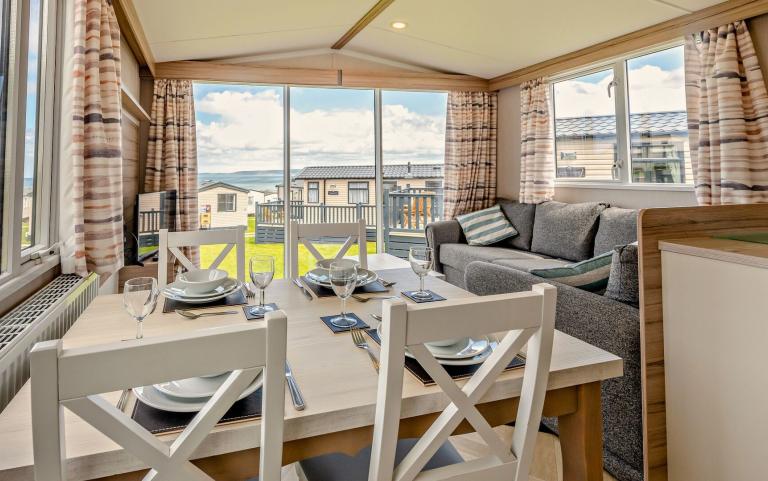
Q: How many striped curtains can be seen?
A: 5